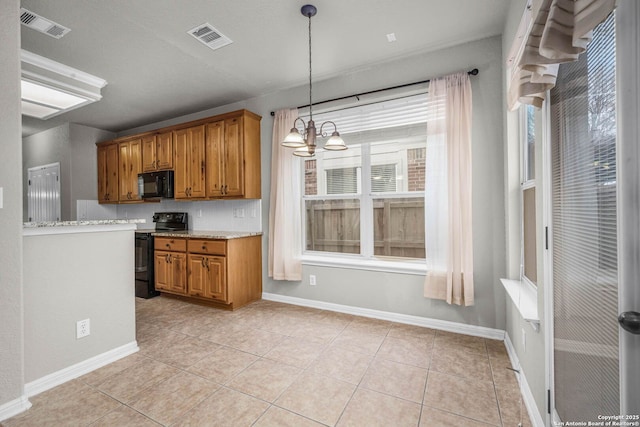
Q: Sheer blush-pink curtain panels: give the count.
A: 2